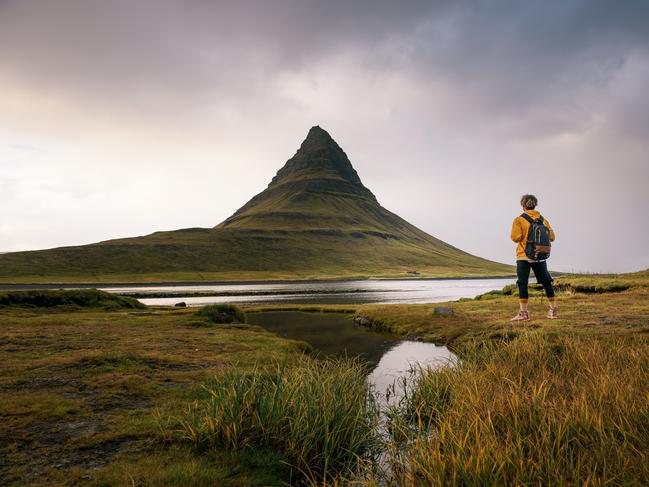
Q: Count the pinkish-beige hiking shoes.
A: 2